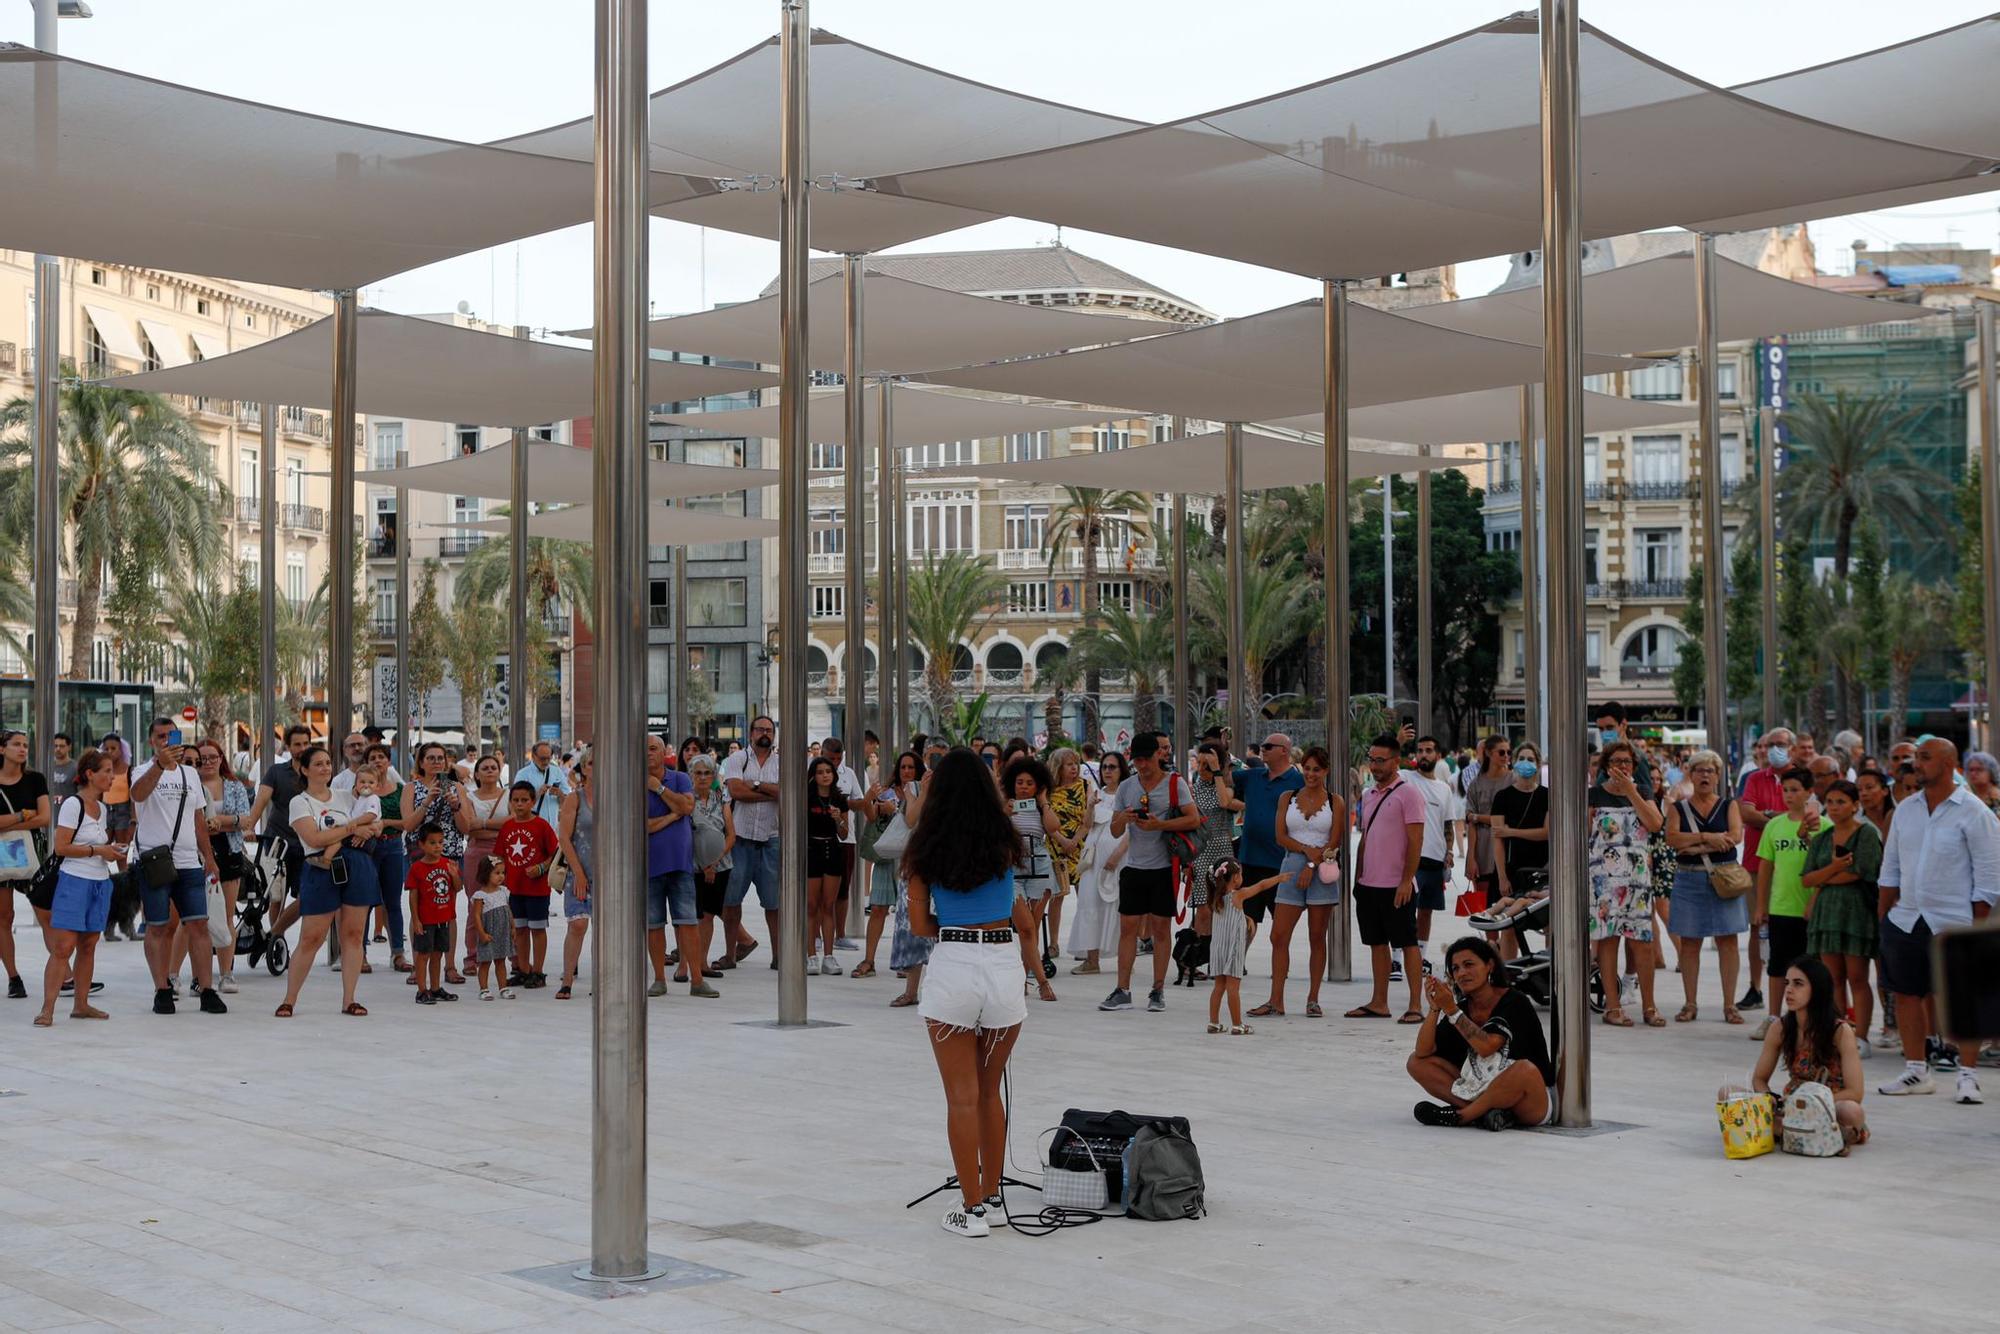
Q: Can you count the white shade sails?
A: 13